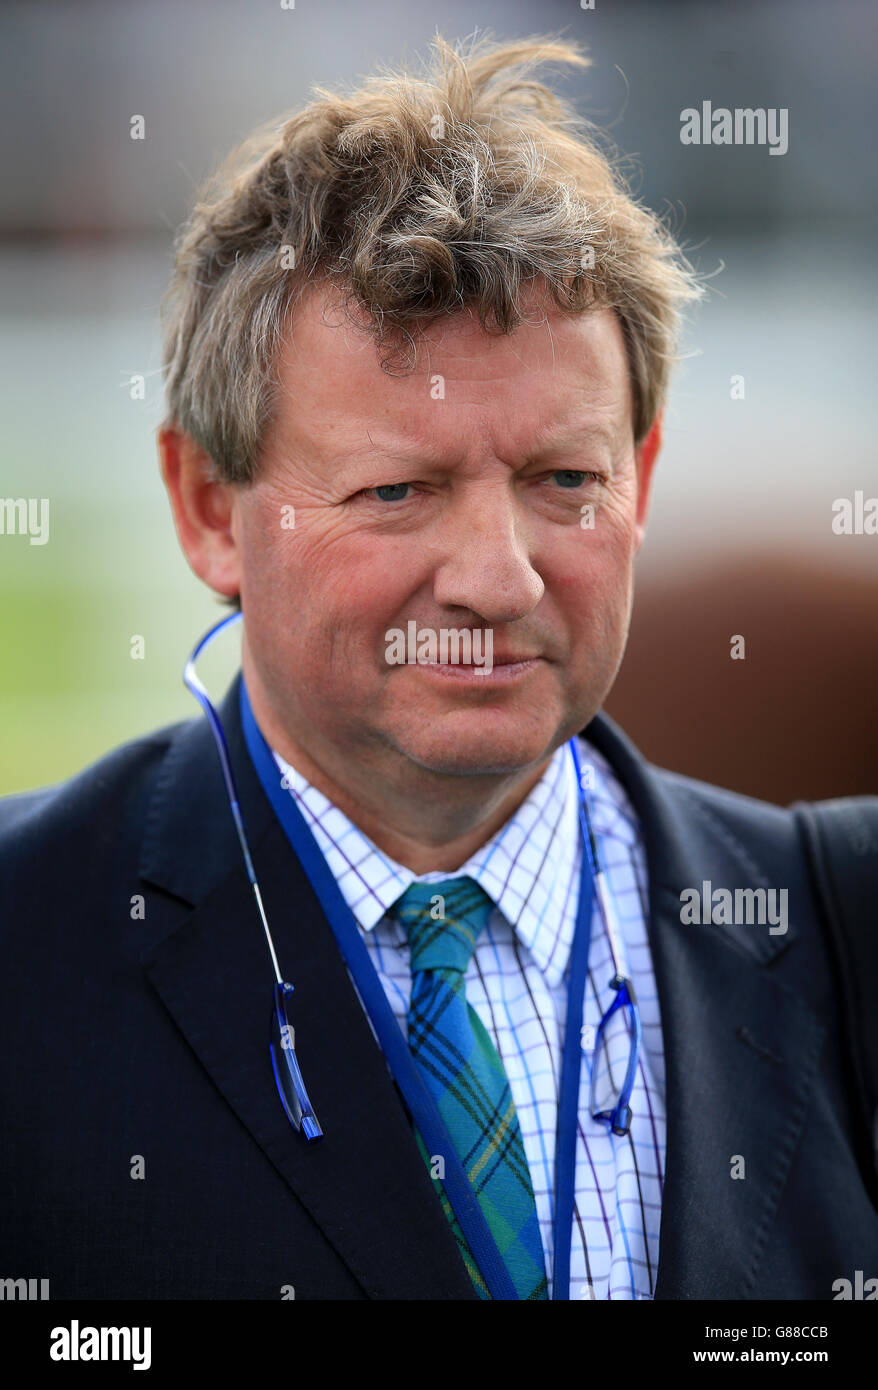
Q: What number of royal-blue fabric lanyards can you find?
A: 1